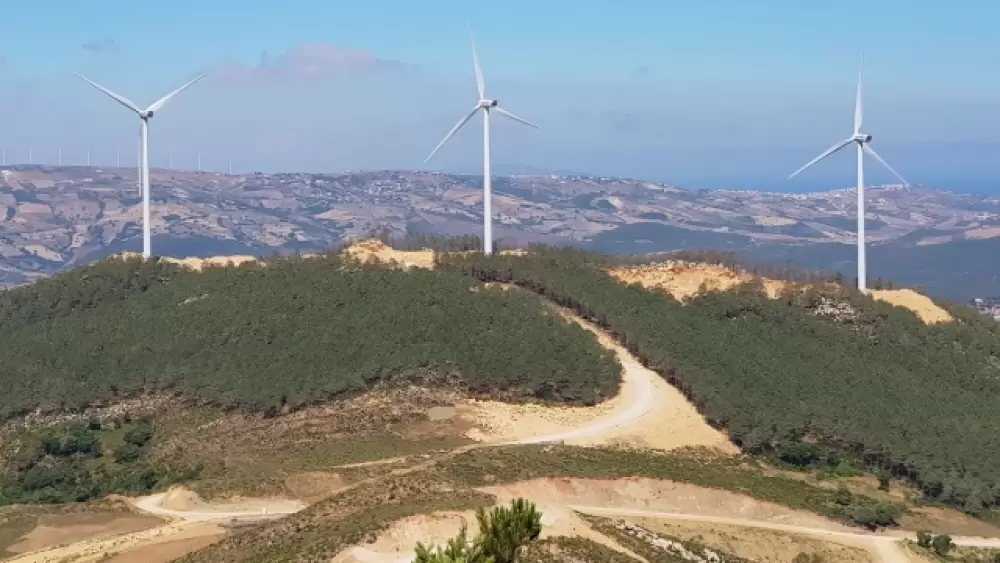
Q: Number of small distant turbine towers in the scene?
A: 8